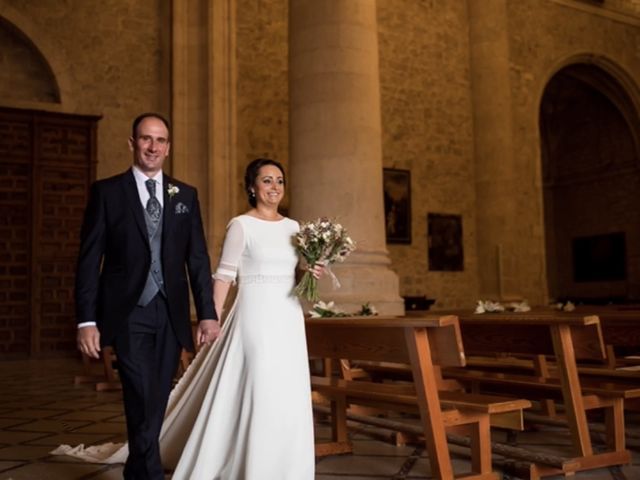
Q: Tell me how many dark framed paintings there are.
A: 3